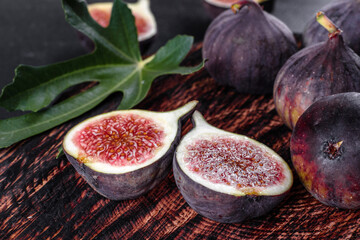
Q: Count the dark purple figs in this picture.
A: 4